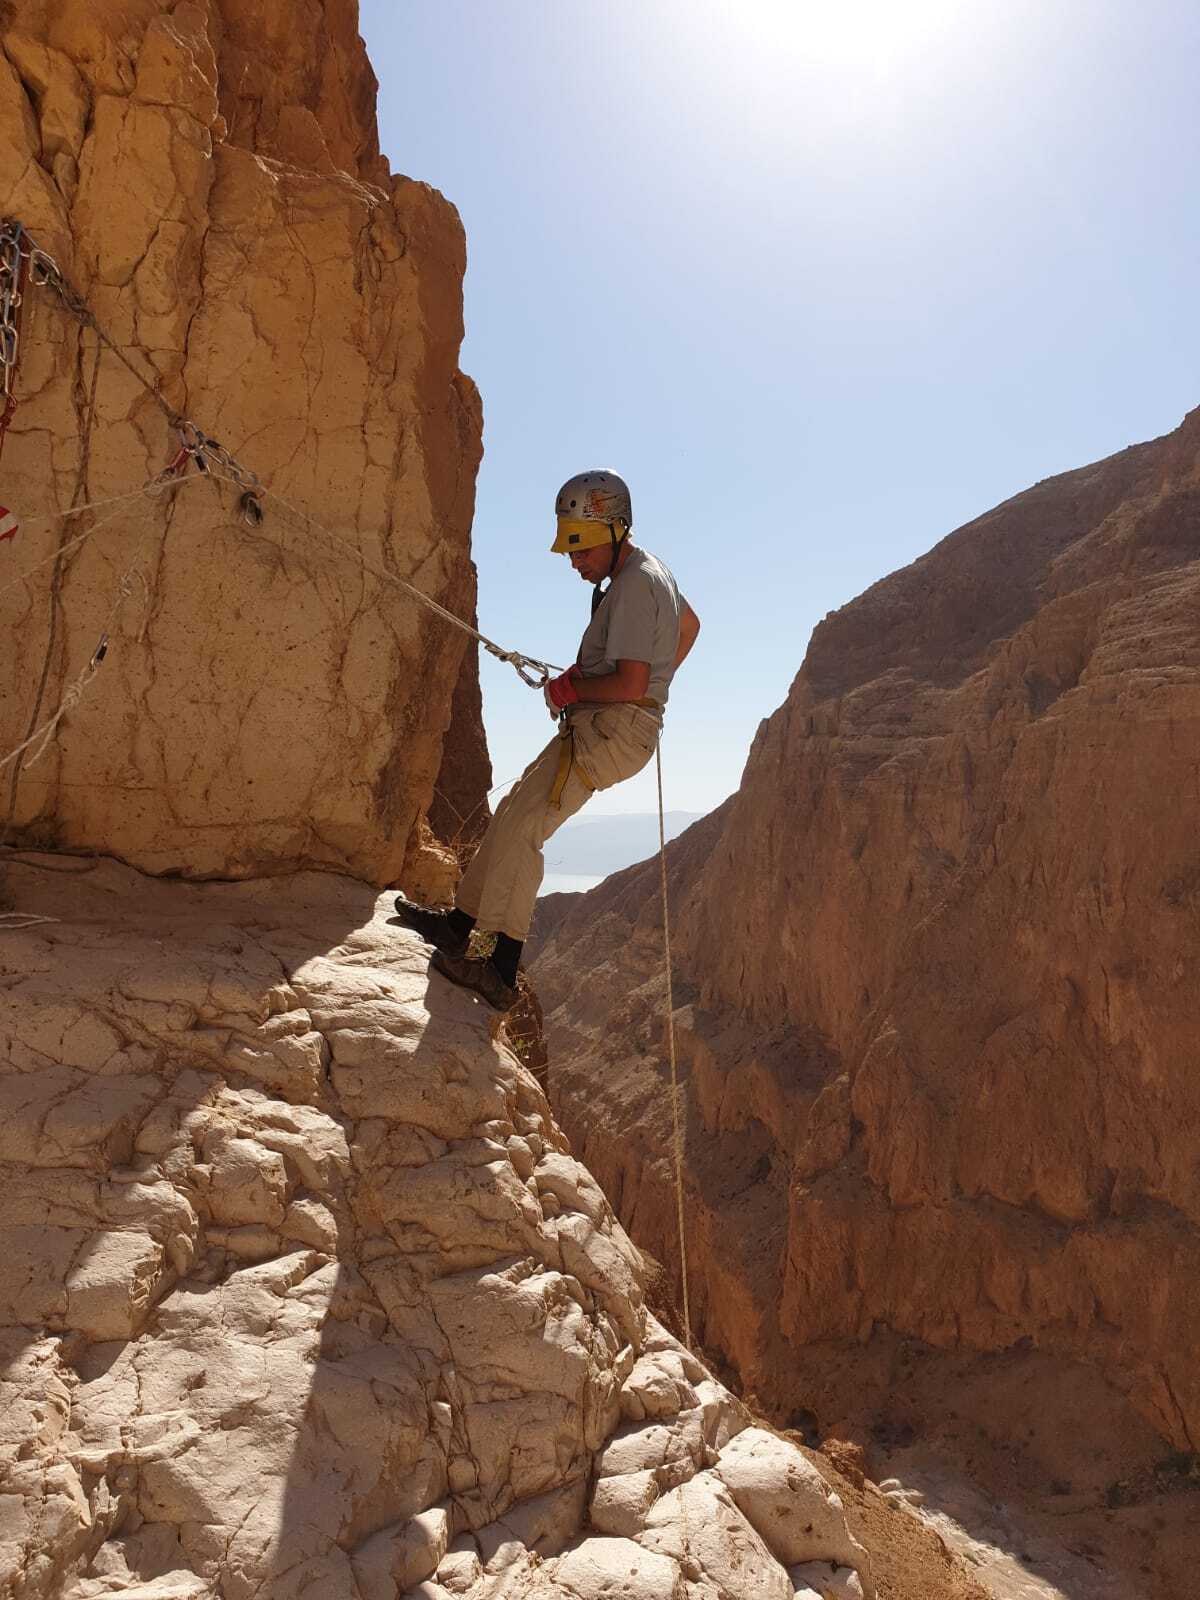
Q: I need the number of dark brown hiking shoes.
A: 2